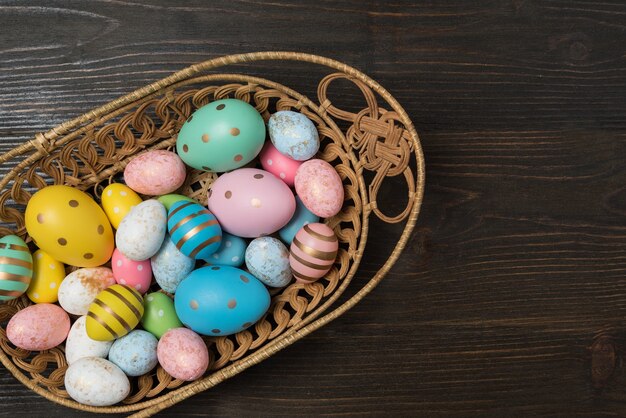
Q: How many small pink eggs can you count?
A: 7